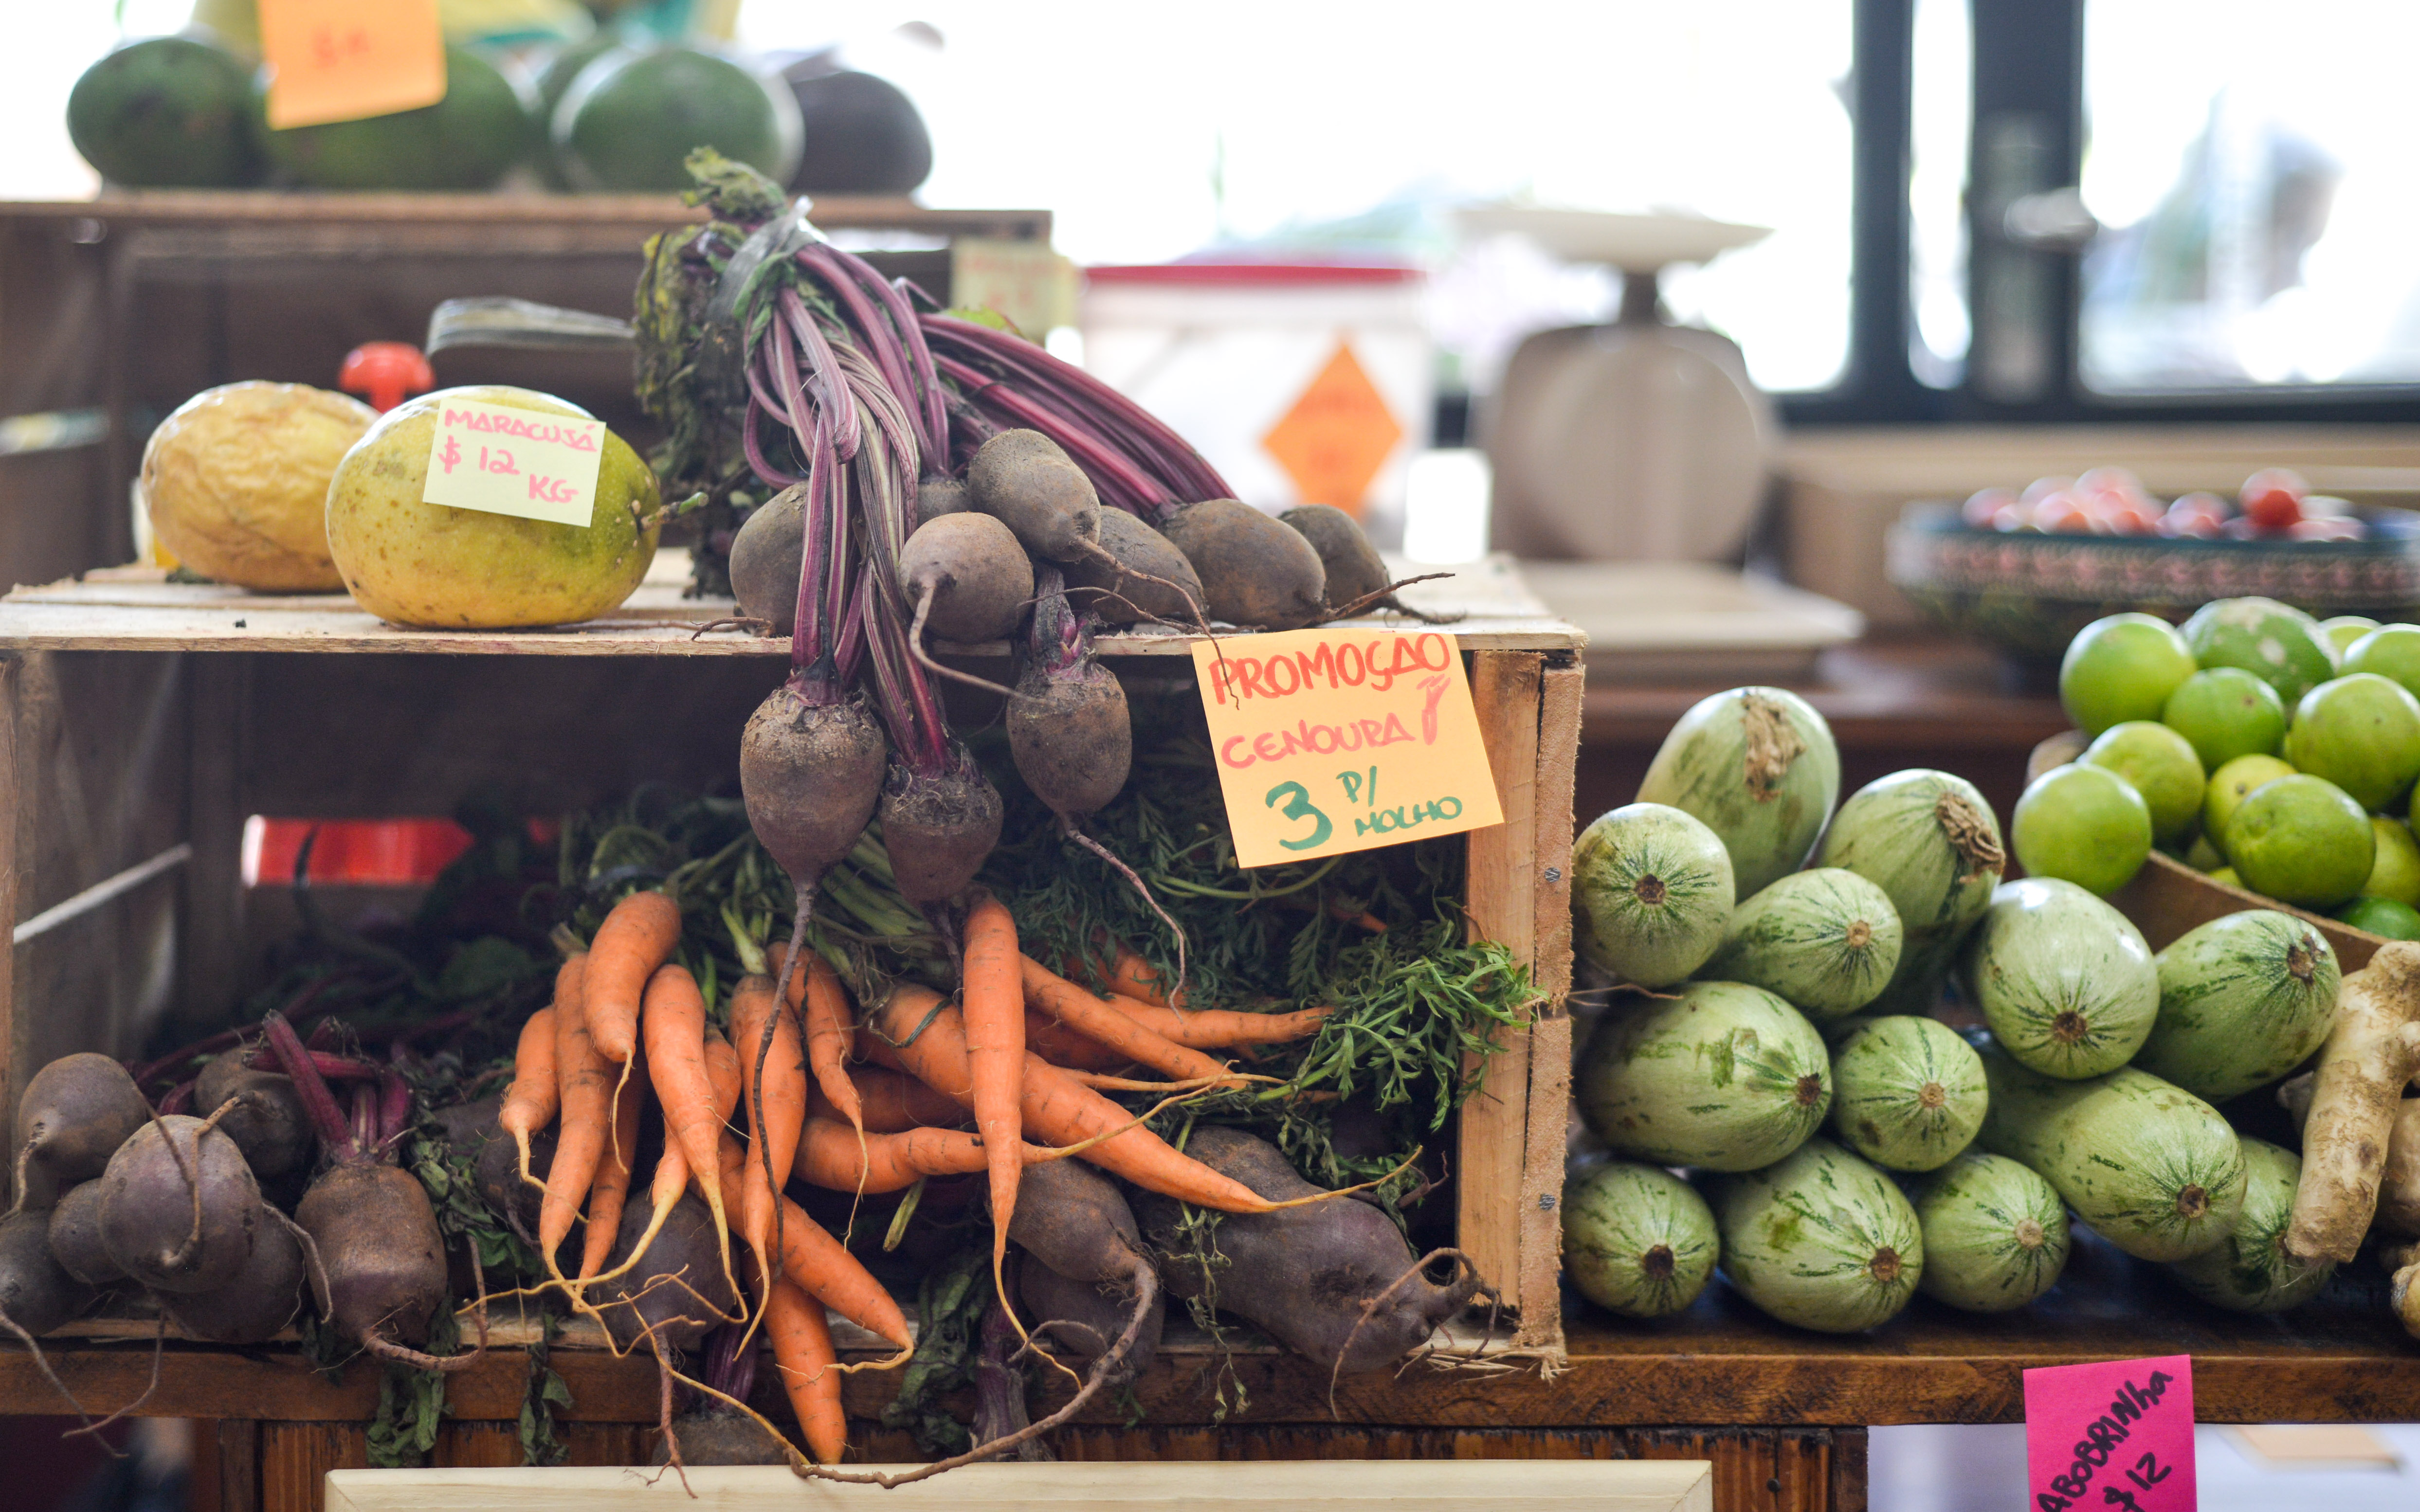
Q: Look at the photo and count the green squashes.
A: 13